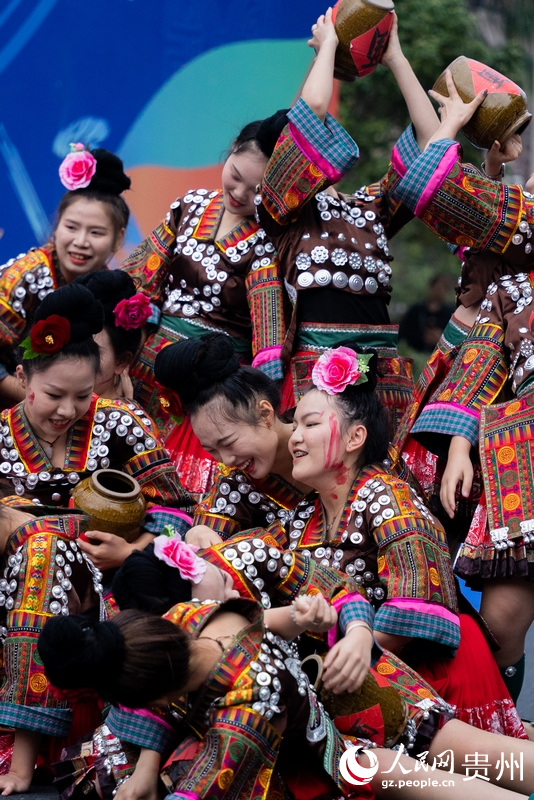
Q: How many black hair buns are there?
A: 8